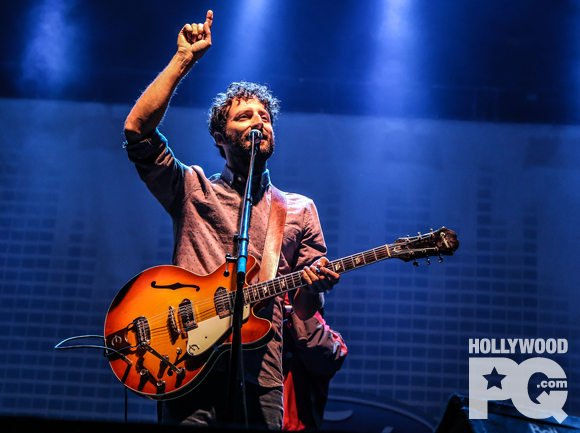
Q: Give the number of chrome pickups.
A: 2